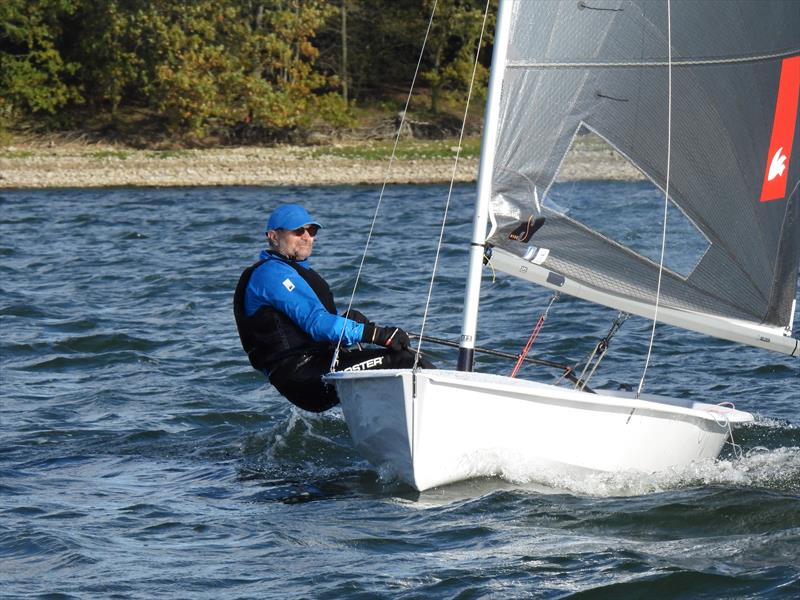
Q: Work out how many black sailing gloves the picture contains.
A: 2